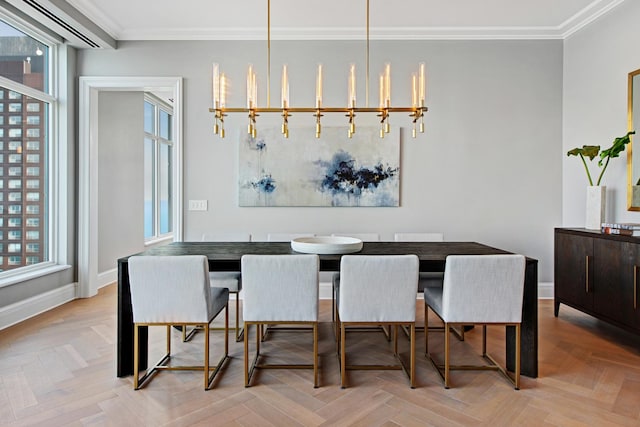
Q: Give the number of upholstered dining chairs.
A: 8